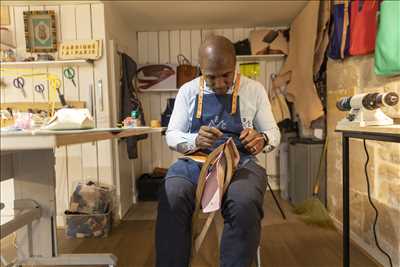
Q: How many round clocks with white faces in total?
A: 0